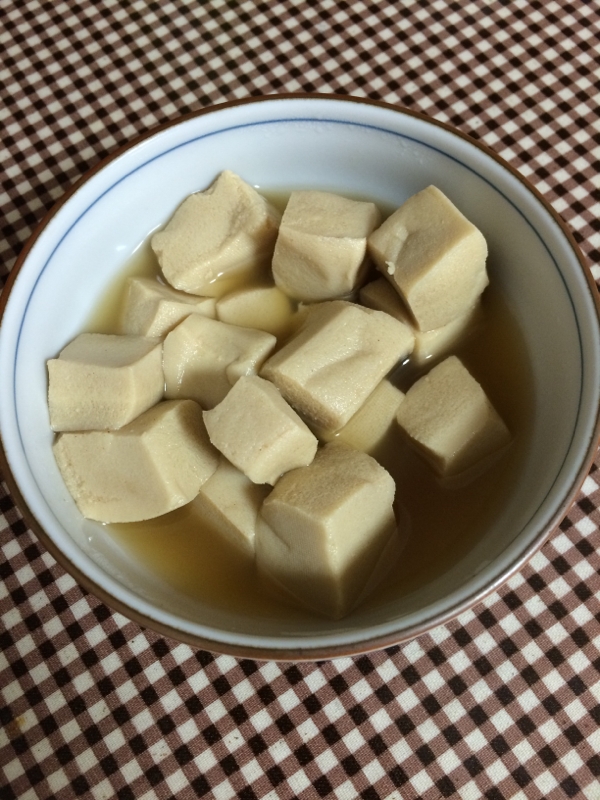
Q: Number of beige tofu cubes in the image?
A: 15